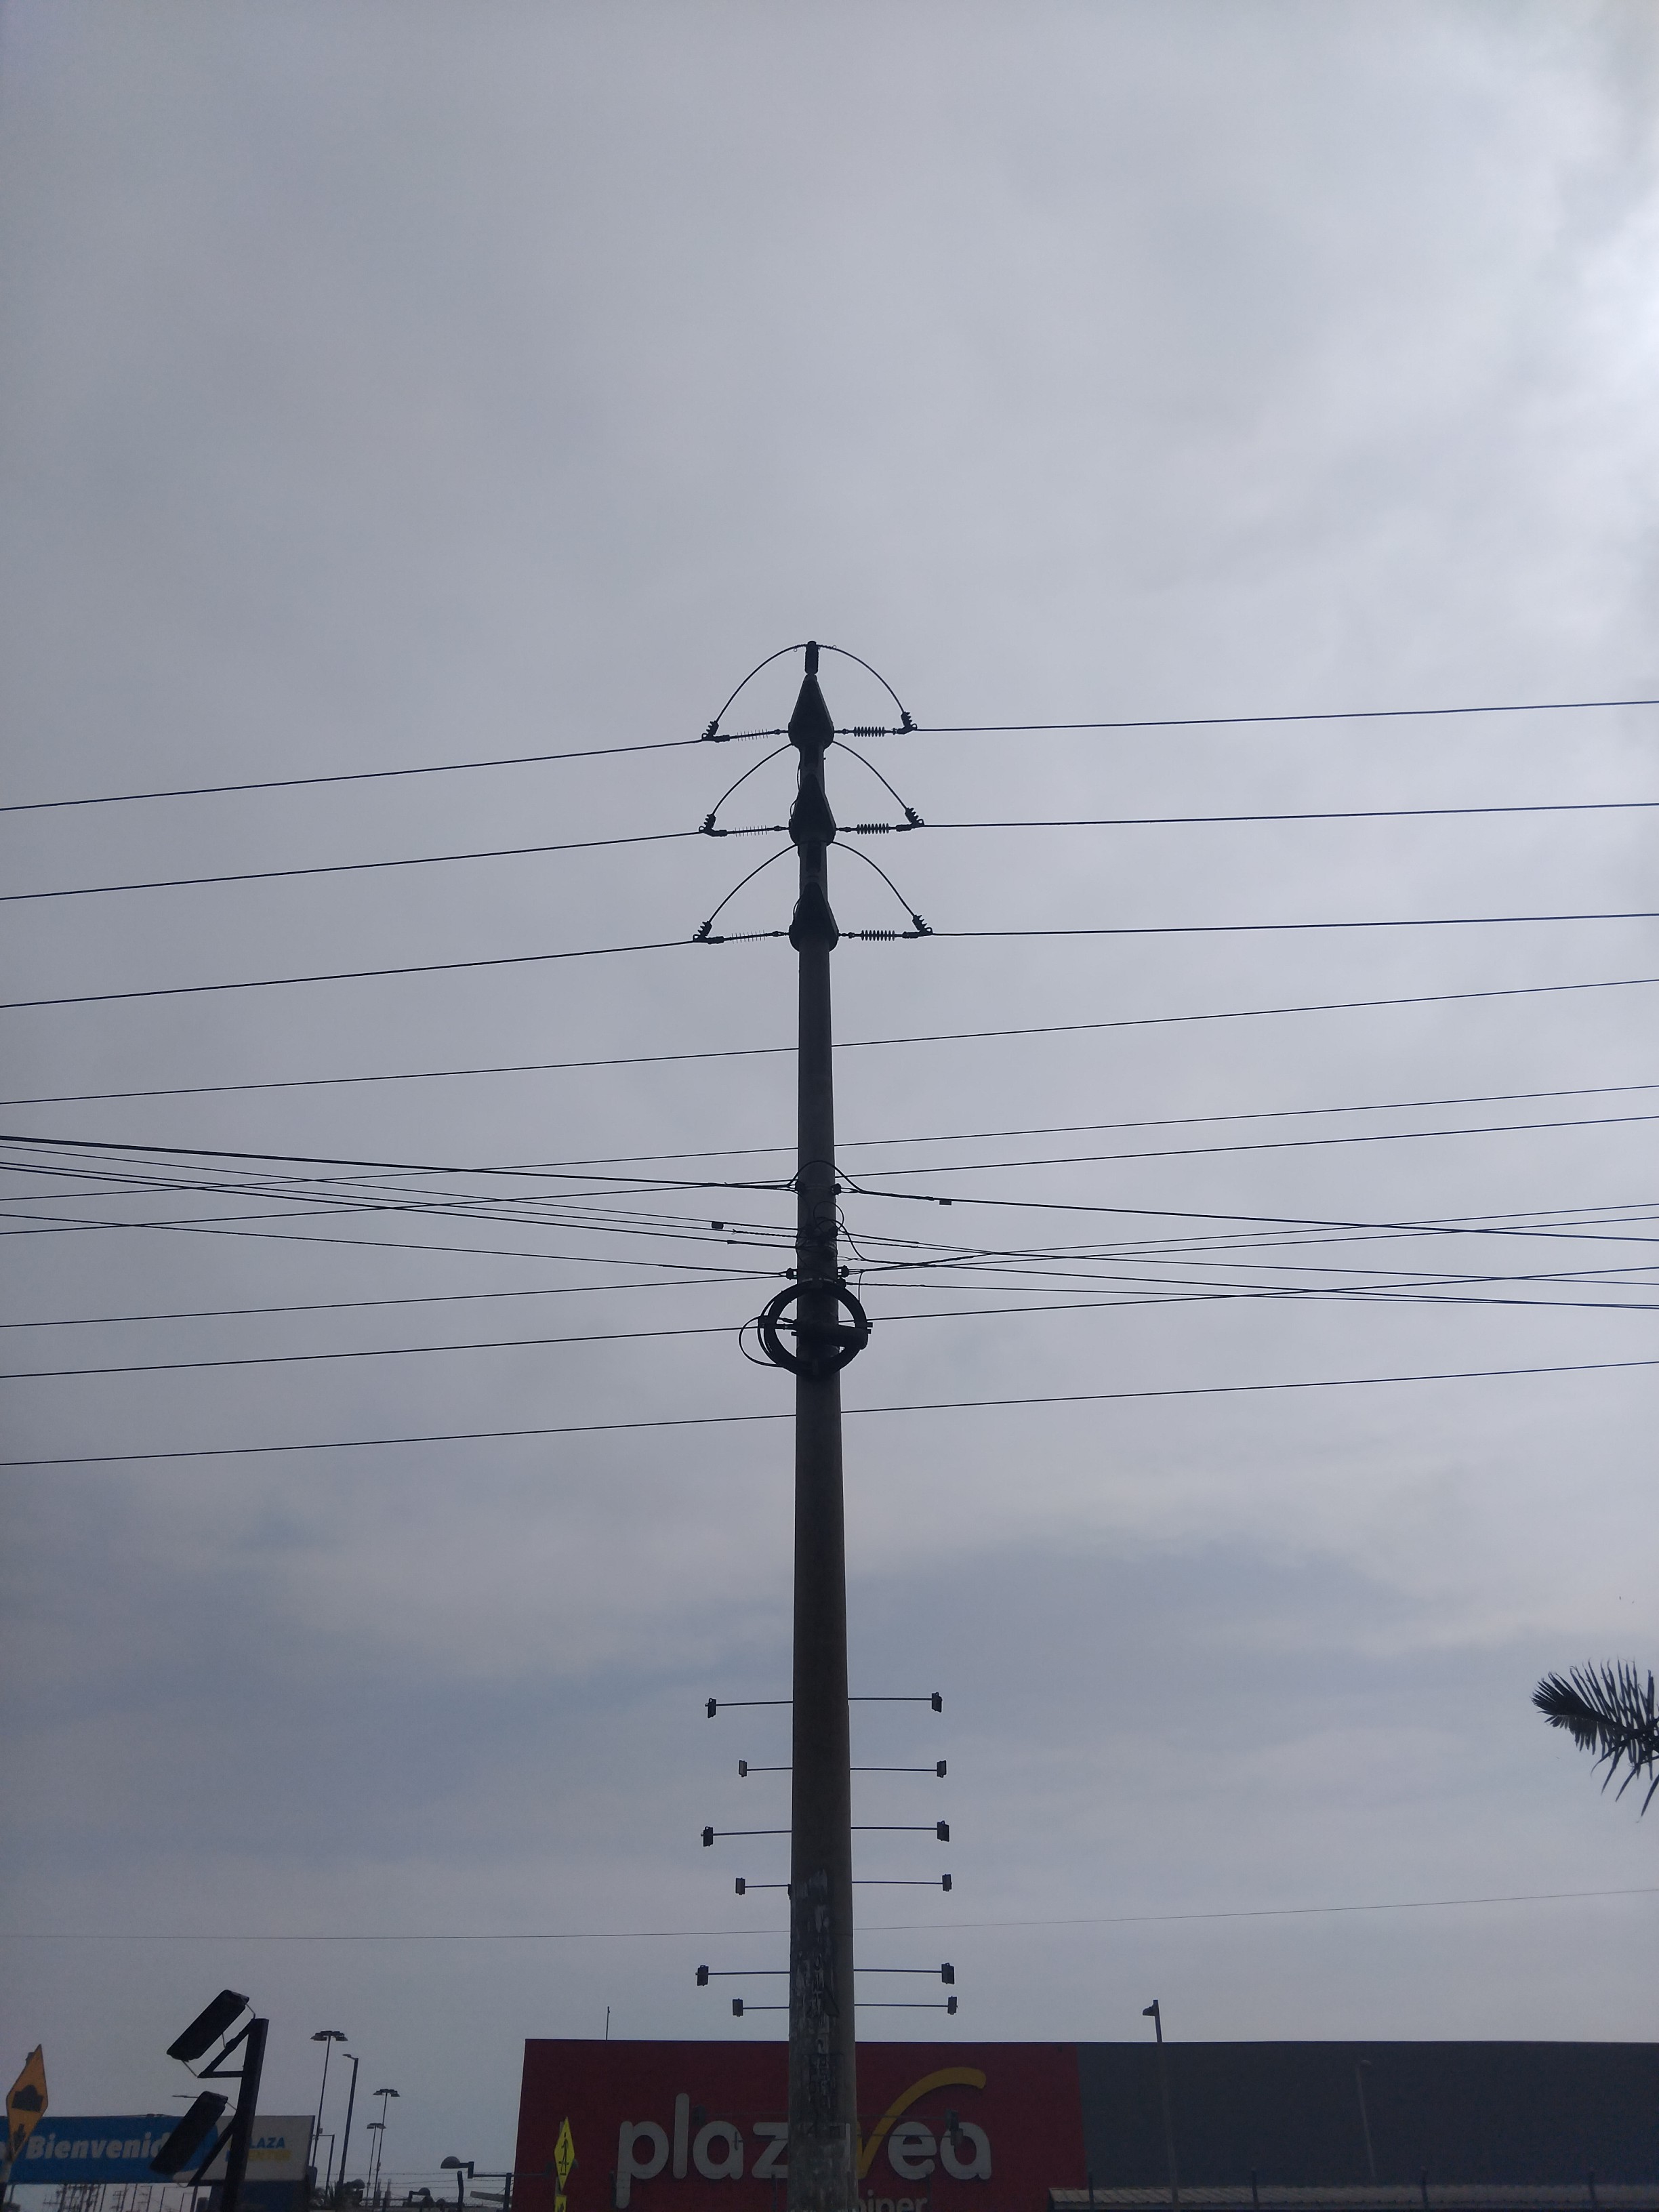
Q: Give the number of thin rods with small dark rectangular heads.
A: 12